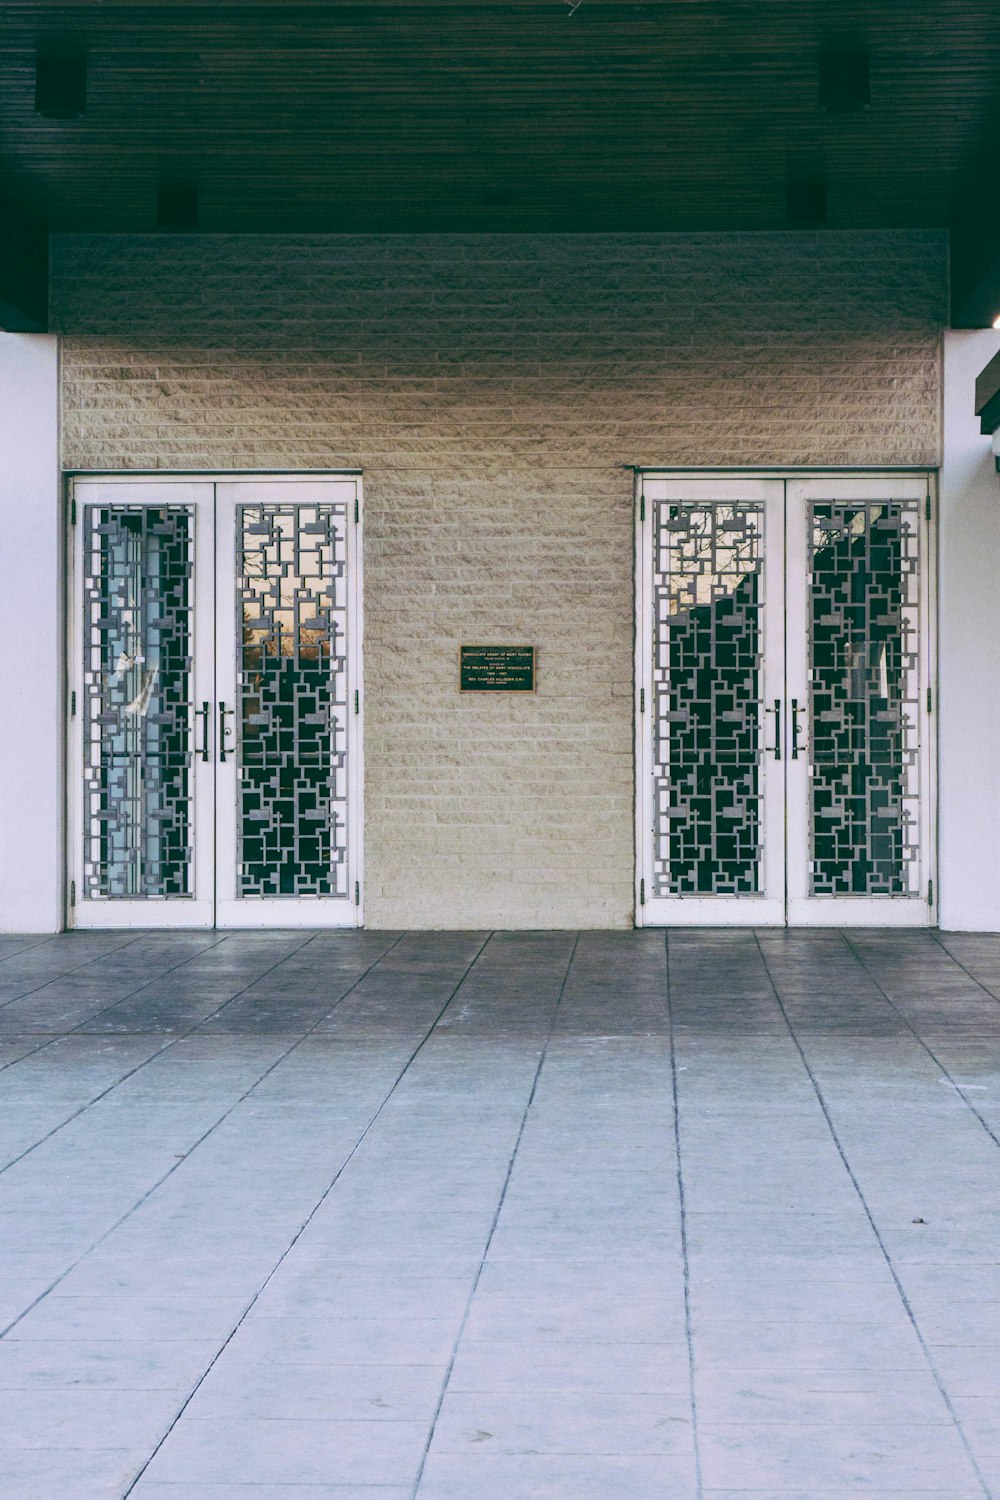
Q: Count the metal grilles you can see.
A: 4